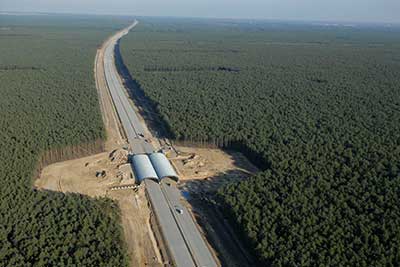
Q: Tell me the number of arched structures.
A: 2